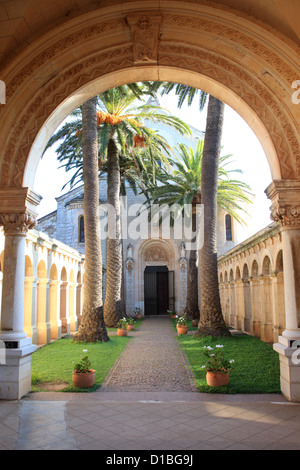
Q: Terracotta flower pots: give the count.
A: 8